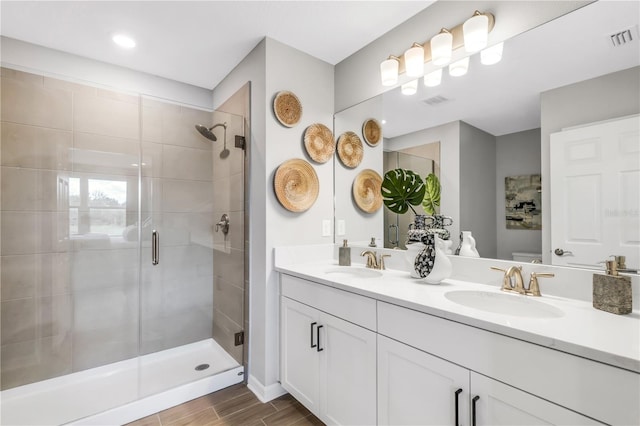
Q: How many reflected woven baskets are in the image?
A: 3